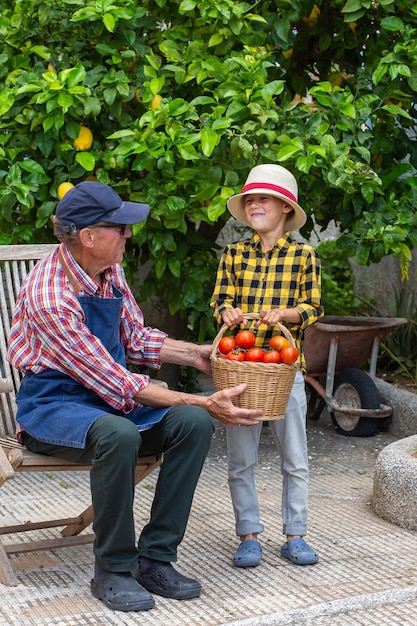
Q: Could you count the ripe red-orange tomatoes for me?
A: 7